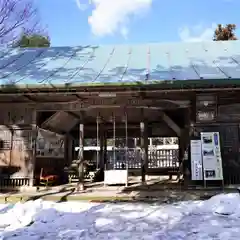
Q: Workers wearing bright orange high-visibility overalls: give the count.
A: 0